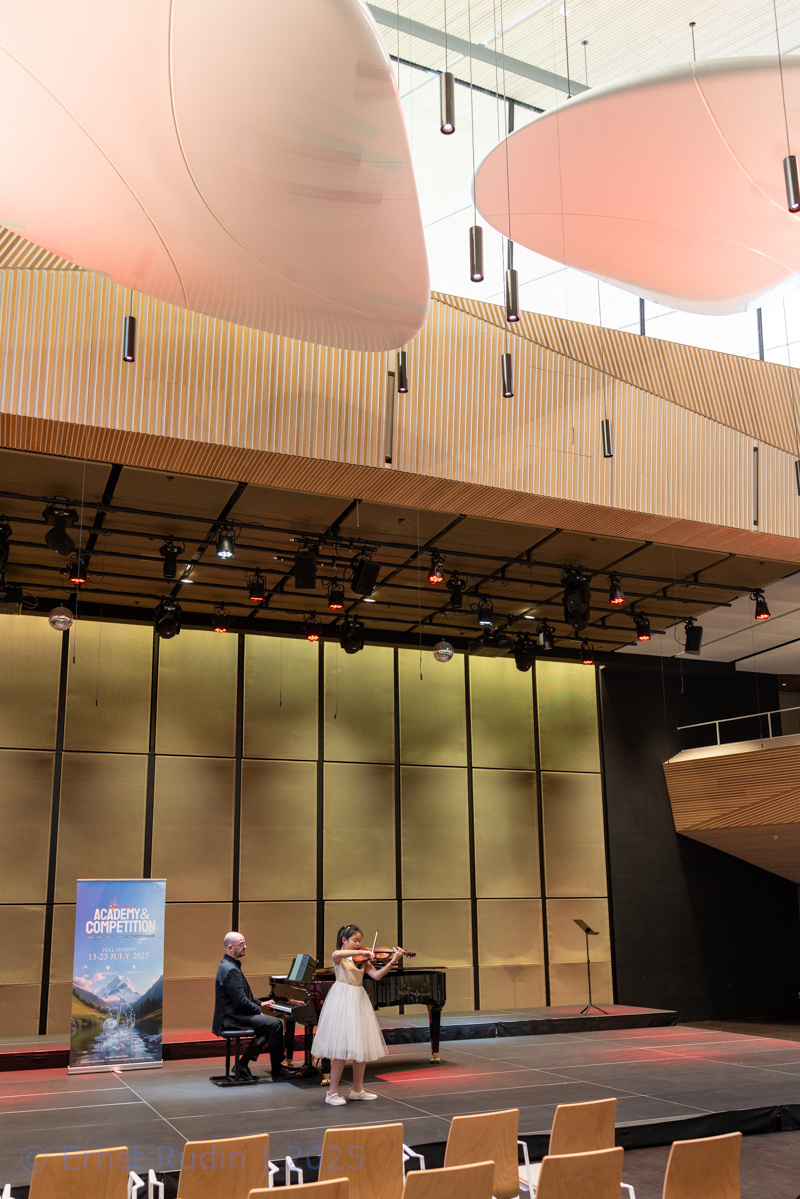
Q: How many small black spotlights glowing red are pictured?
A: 10